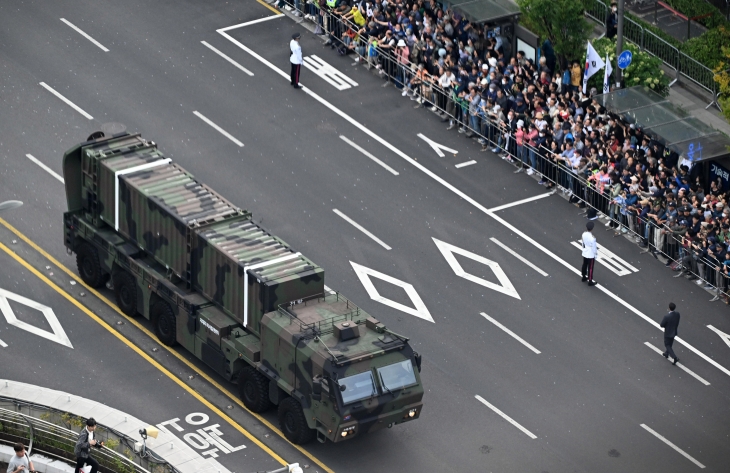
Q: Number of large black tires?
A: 5